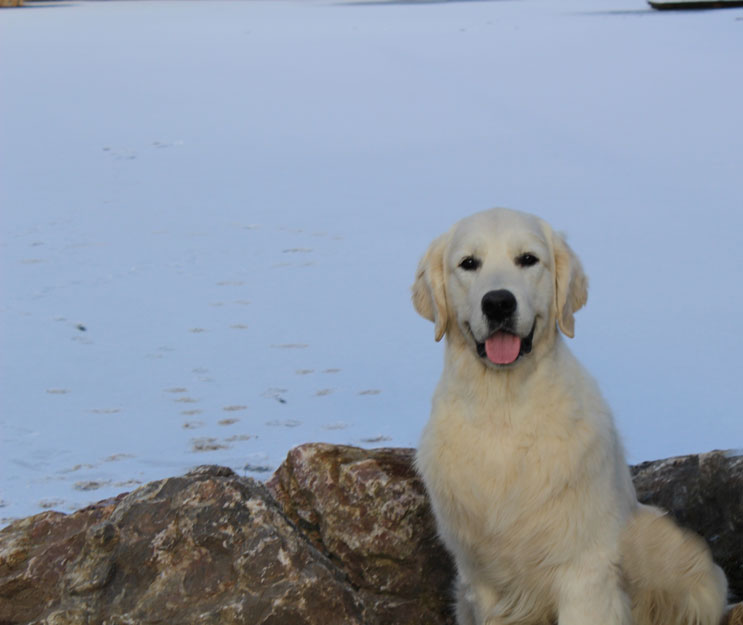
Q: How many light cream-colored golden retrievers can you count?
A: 1